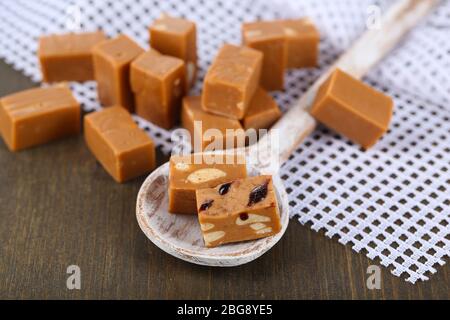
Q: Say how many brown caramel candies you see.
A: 14